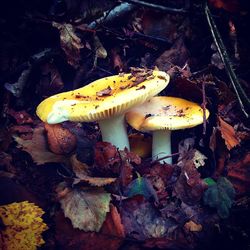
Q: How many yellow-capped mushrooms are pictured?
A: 2